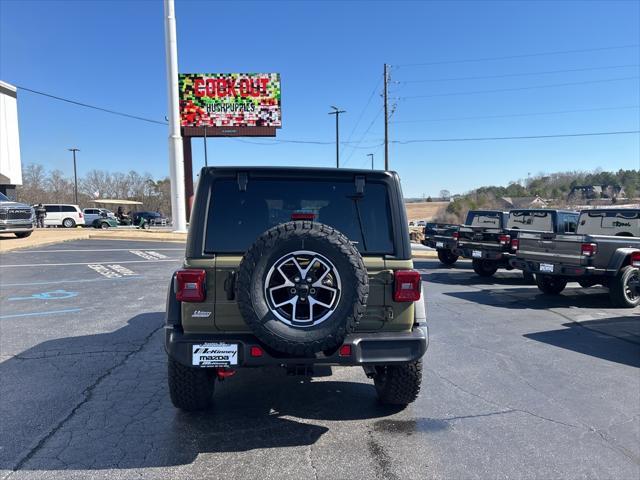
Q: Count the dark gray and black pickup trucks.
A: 3